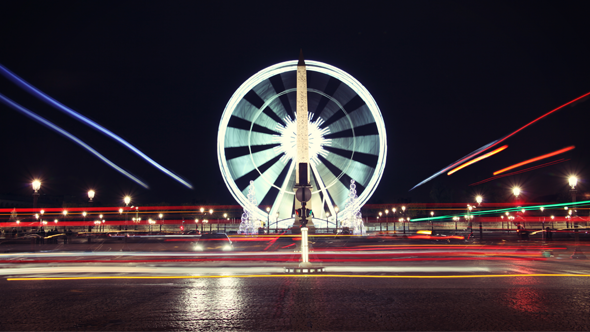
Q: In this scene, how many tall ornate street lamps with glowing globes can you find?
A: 6